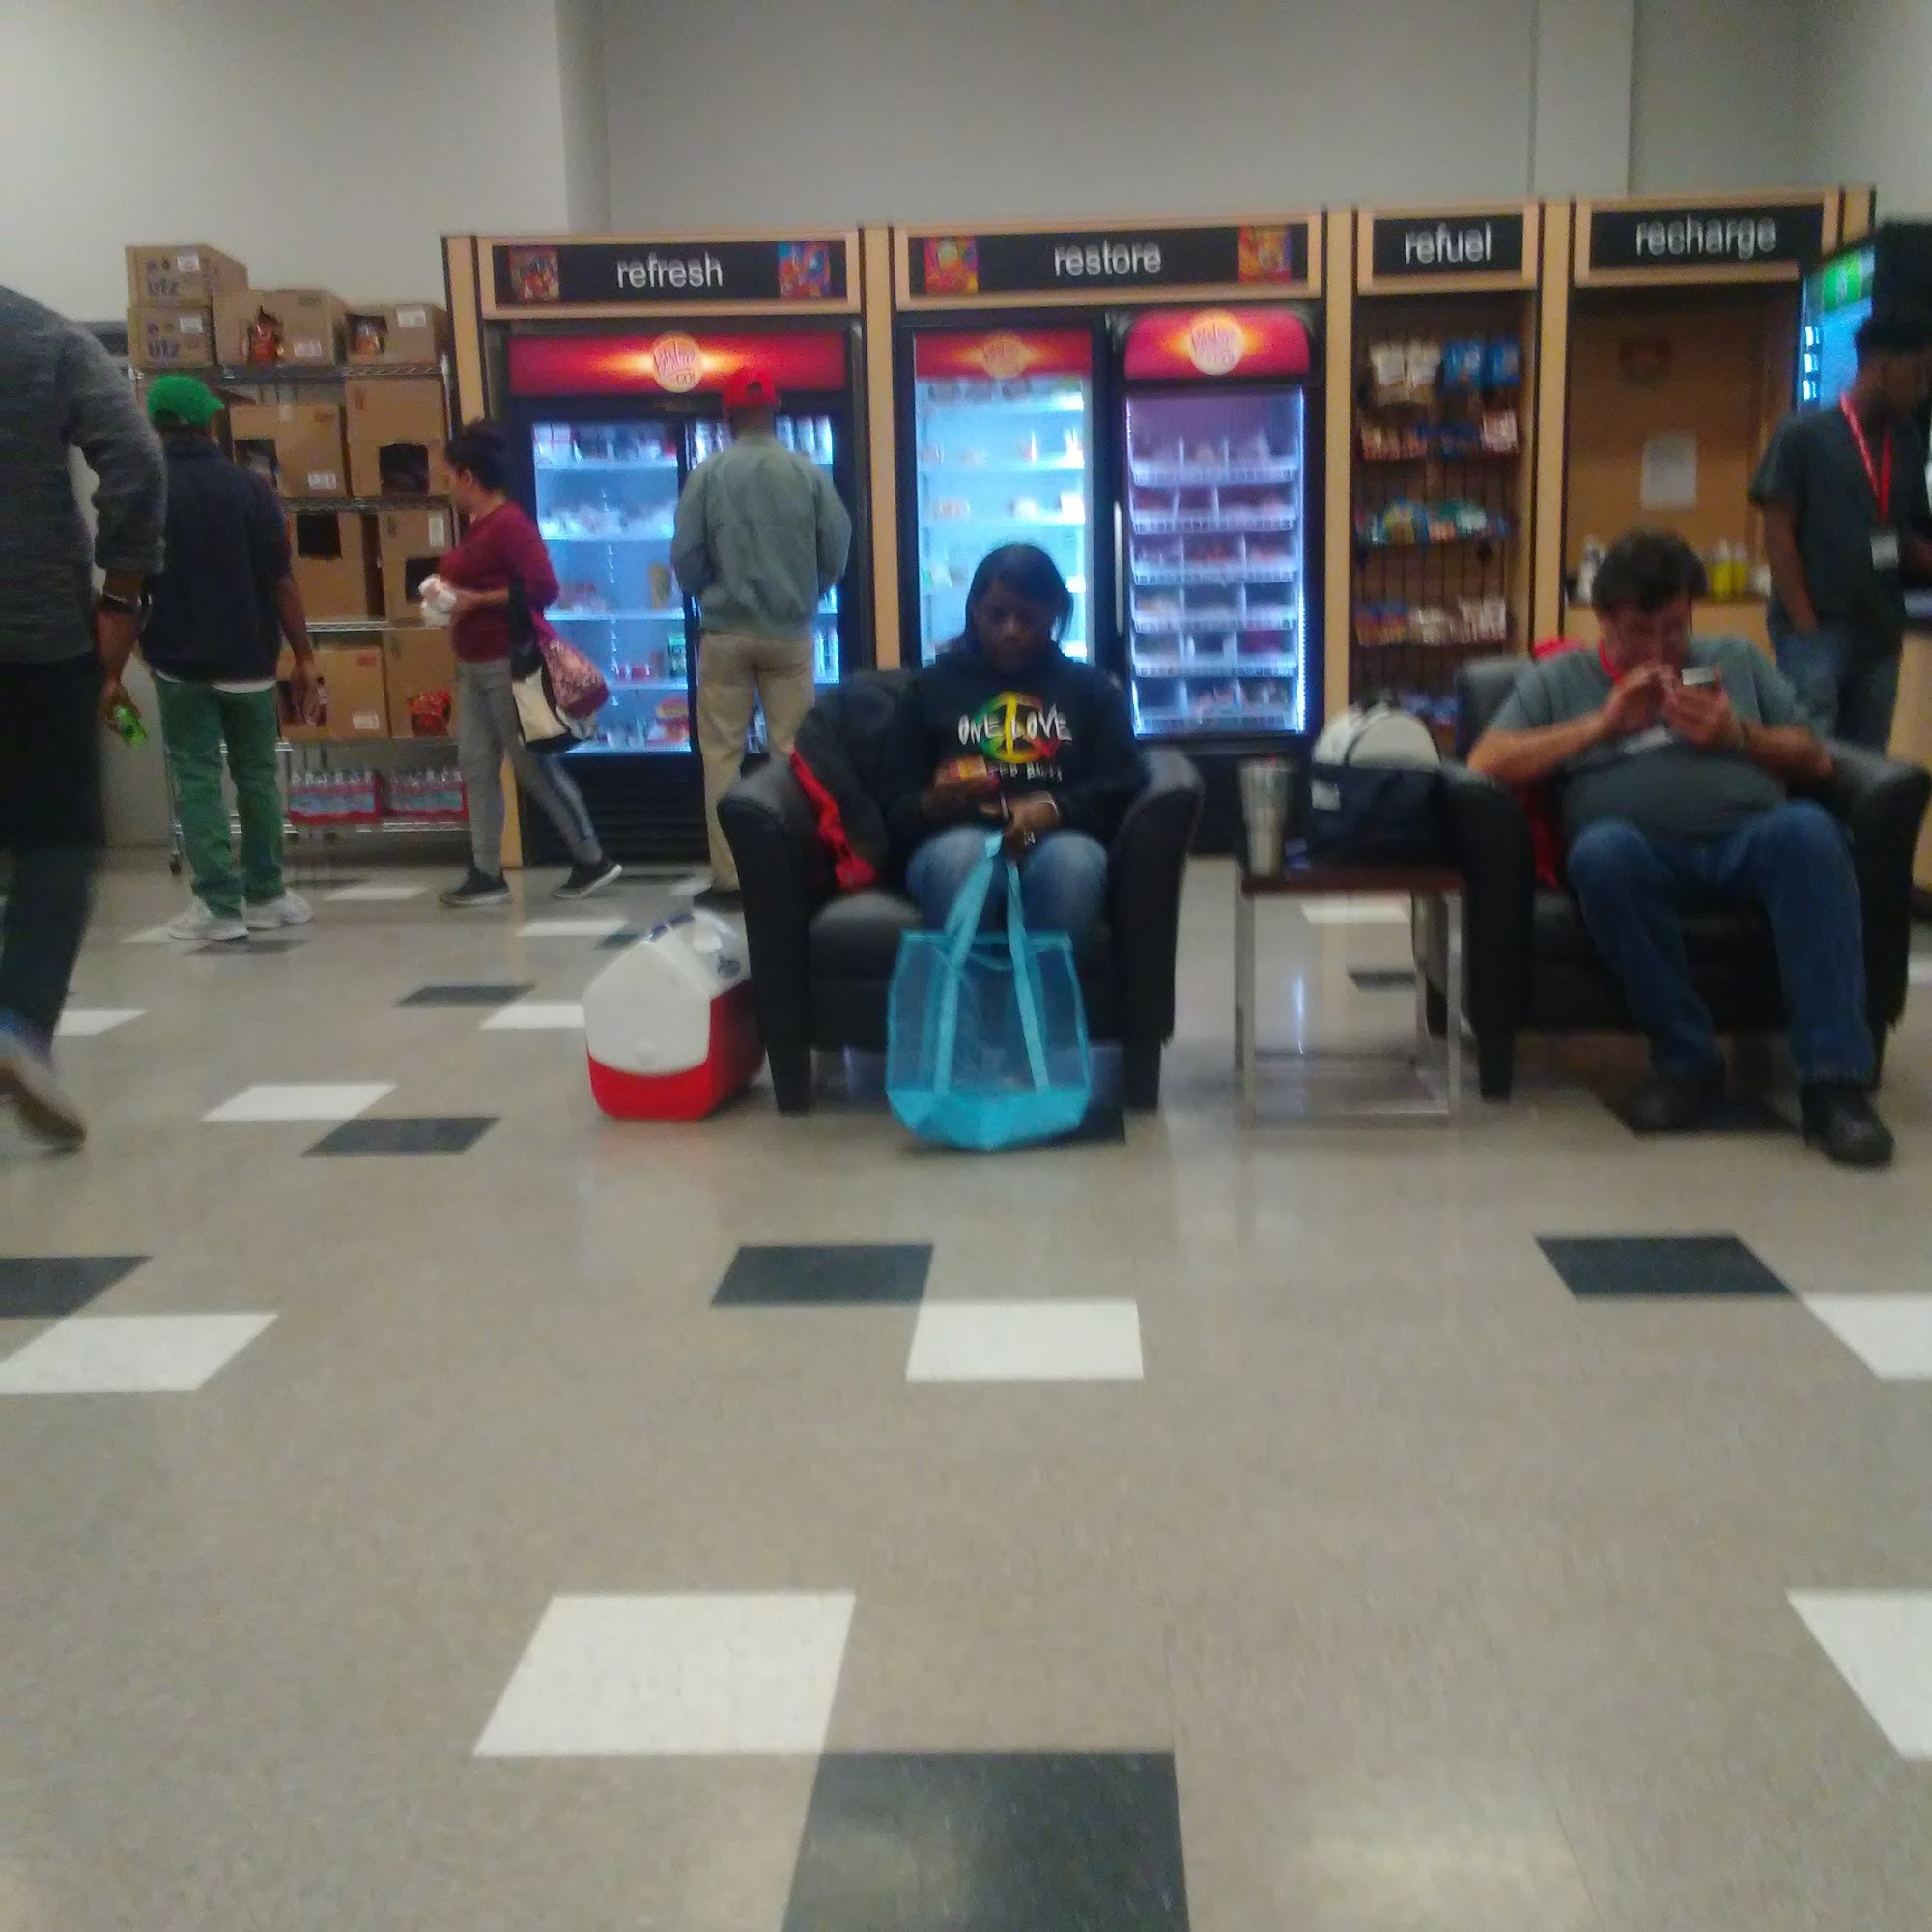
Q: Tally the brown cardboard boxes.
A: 10